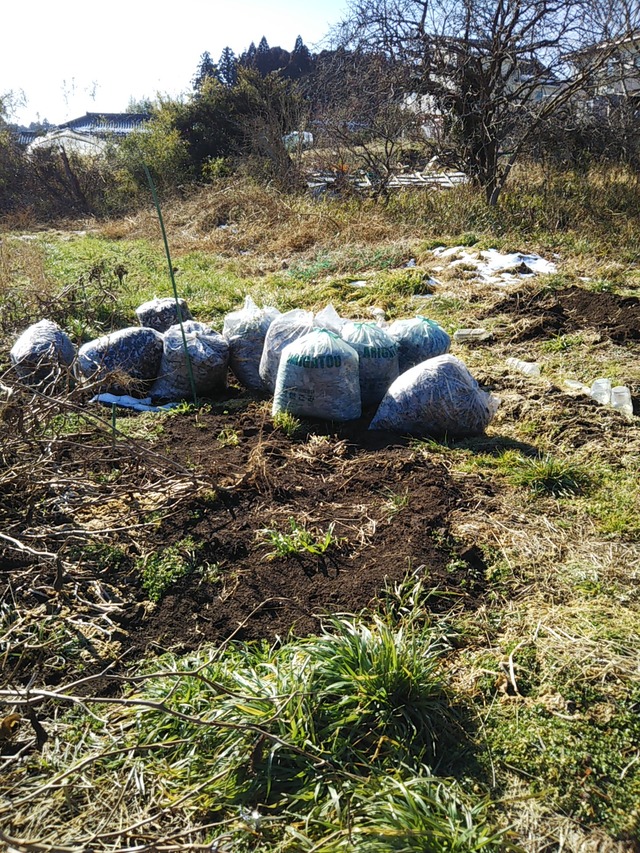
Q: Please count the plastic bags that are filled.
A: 10